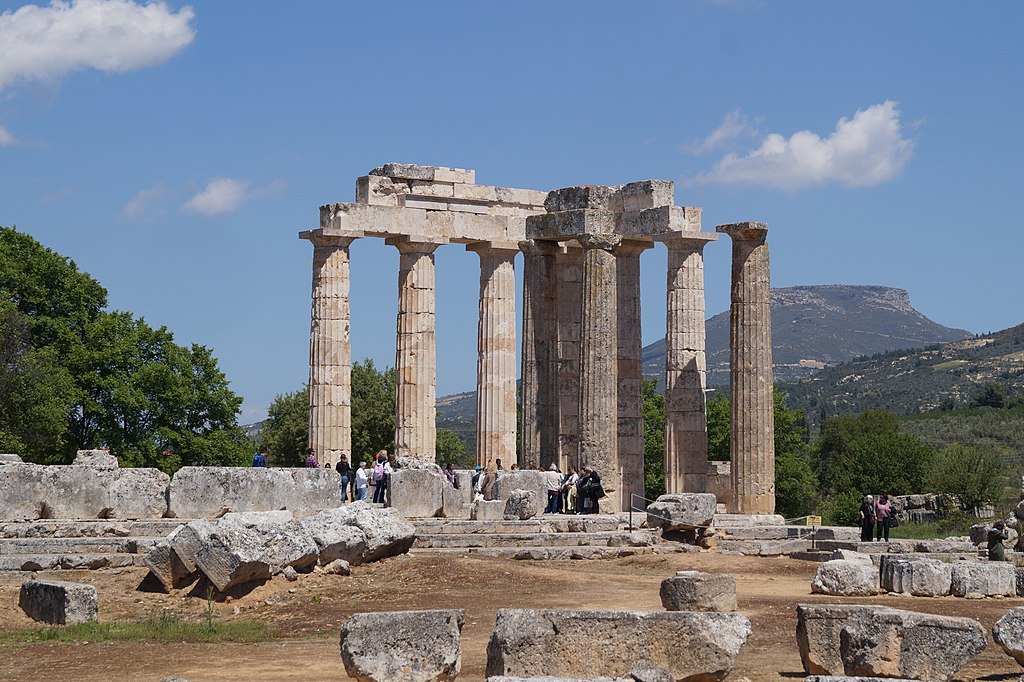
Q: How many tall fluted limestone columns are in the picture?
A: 9